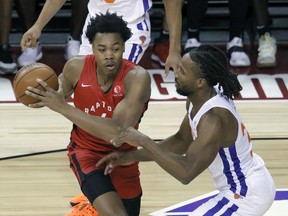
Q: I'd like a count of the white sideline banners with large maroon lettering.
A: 1